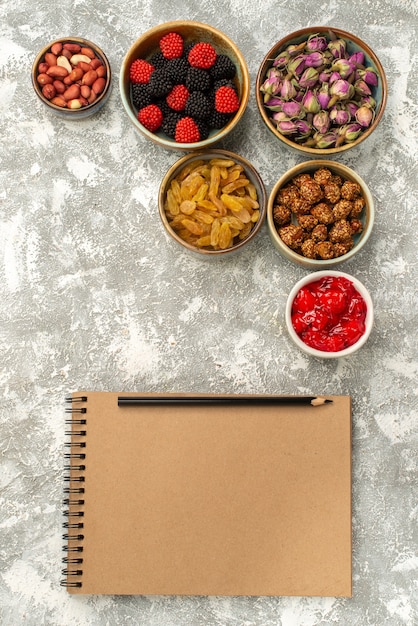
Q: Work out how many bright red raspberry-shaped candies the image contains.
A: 7